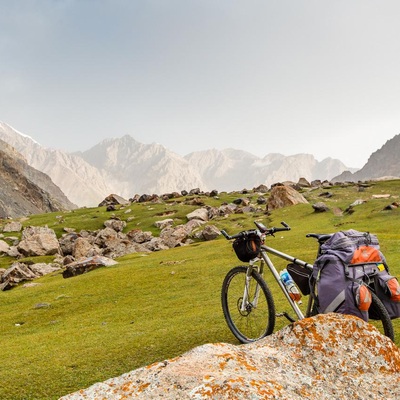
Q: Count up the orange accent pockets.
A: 3